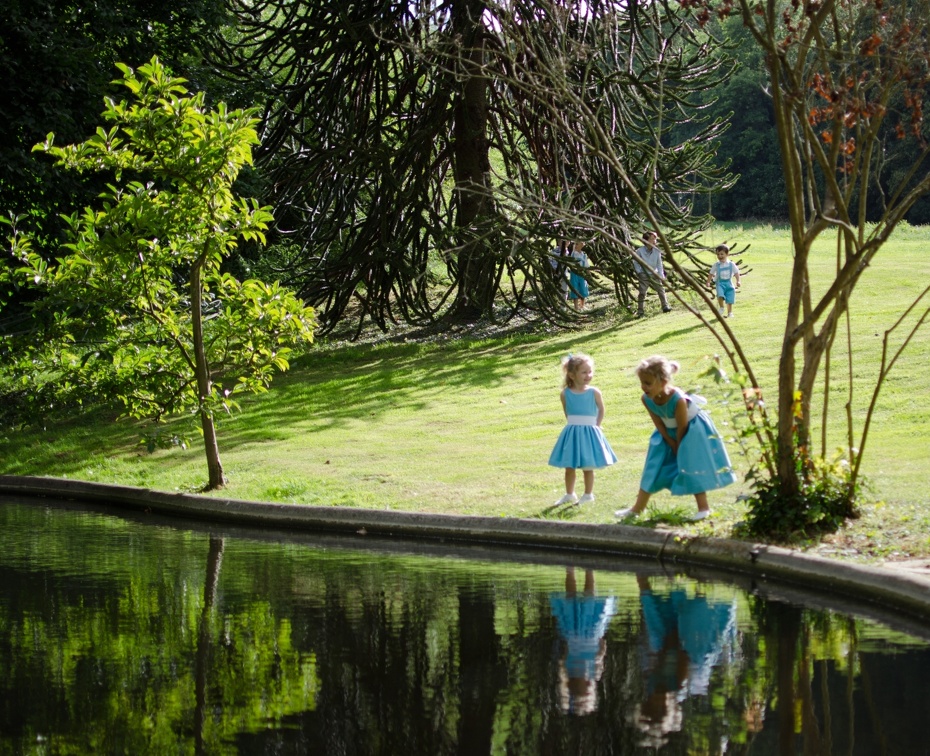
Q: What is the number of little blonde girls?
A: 2